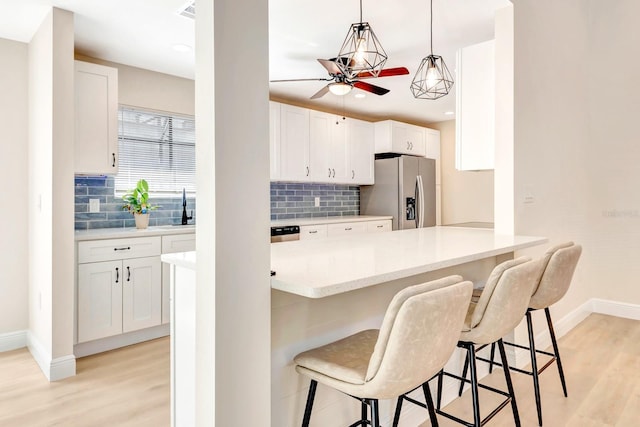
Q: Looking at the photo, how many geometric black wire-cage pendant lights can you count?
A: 2